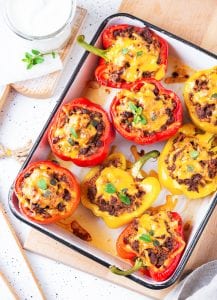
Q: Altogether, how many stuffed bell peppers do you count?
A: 8